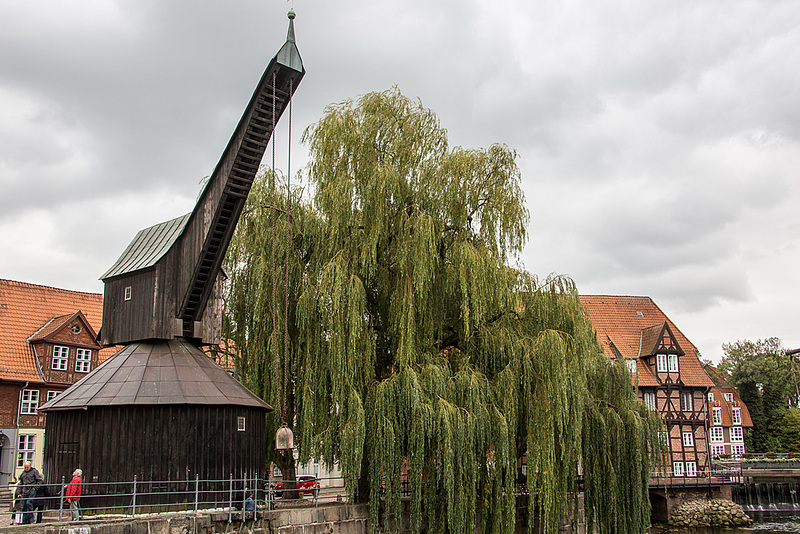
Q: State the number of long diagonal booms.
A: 1